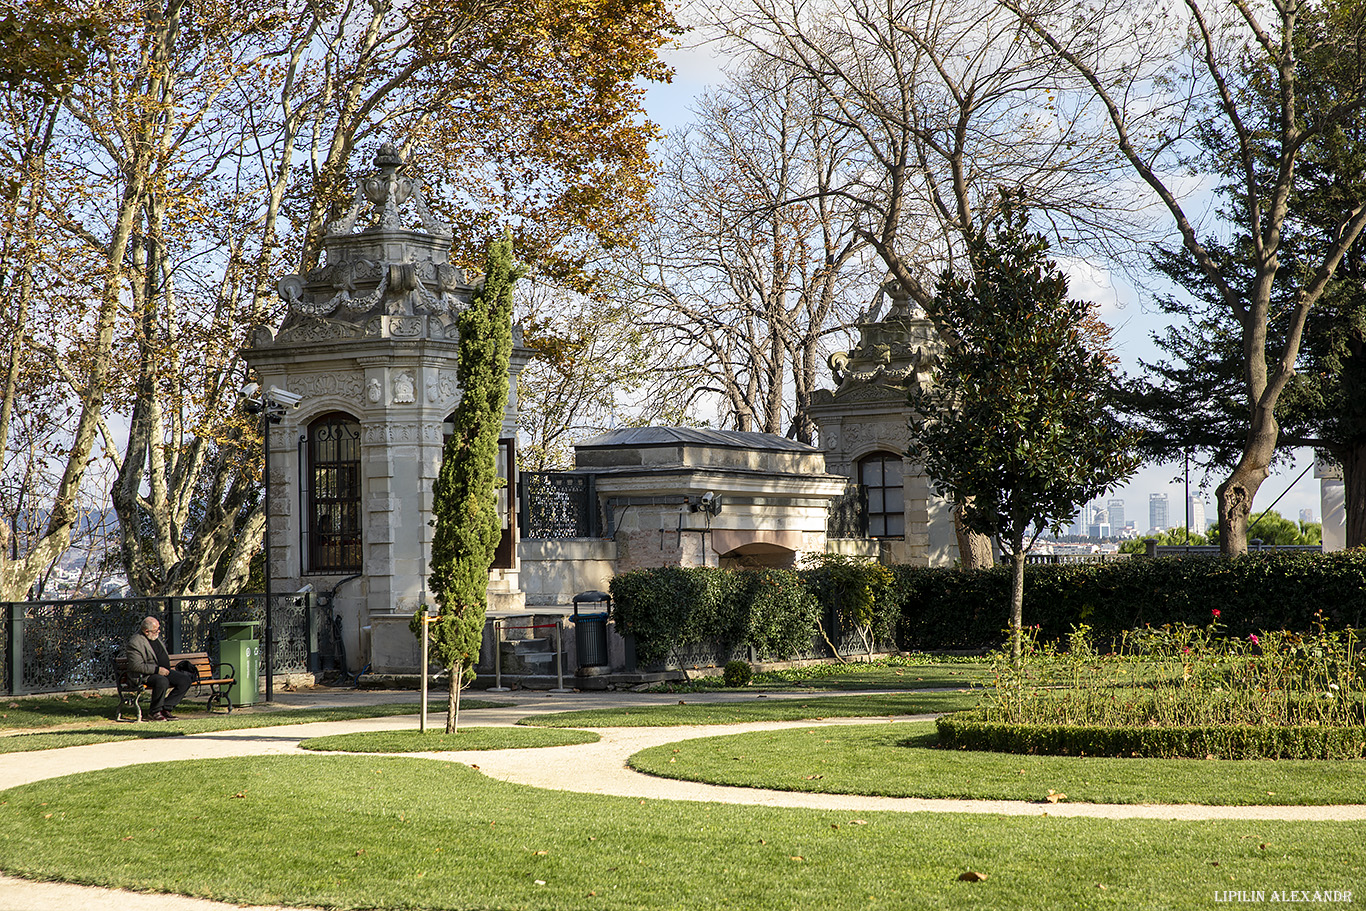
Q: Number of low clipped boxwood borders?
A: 1